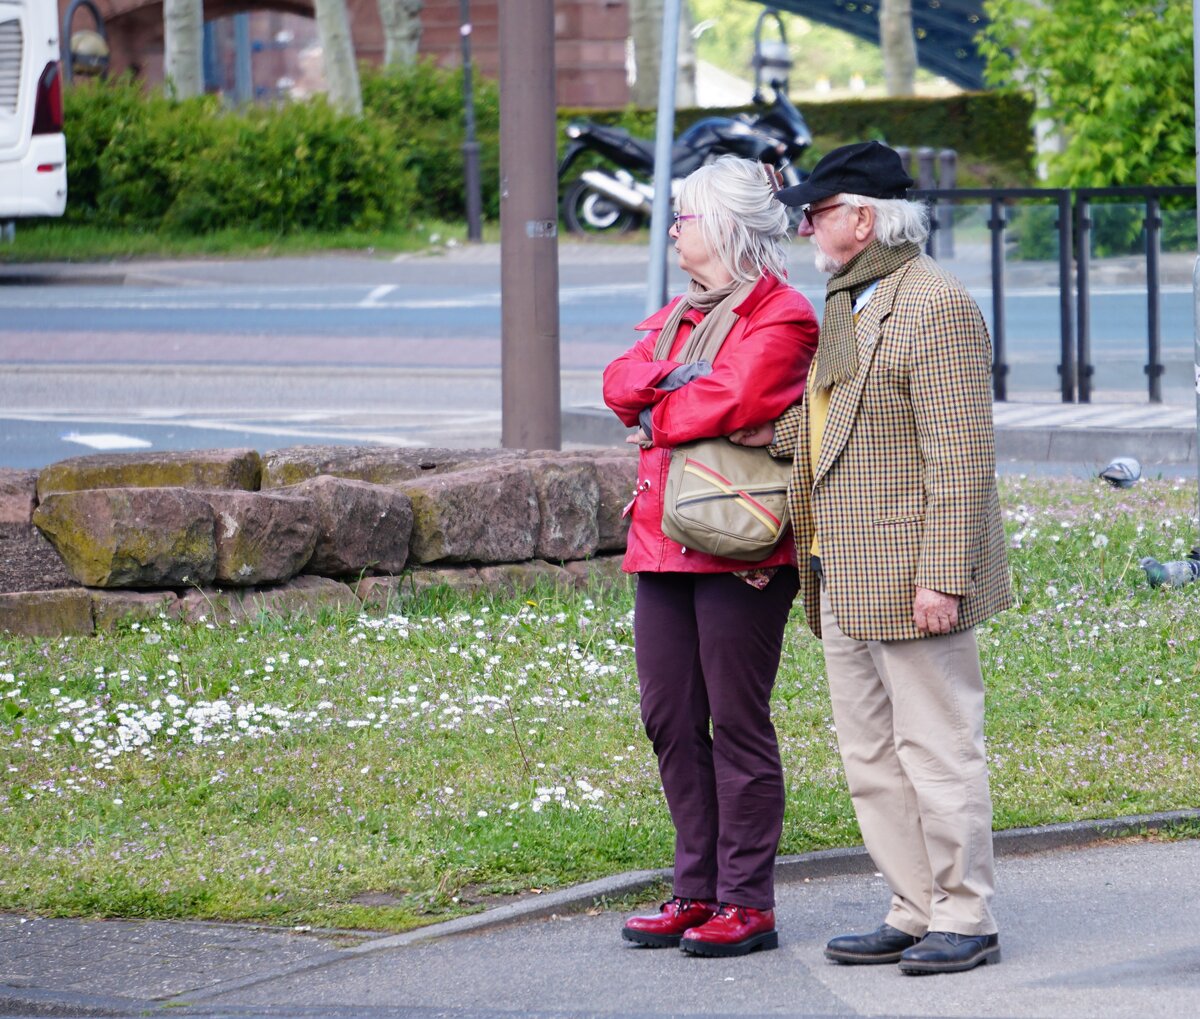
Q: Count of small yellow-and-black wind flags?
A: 0